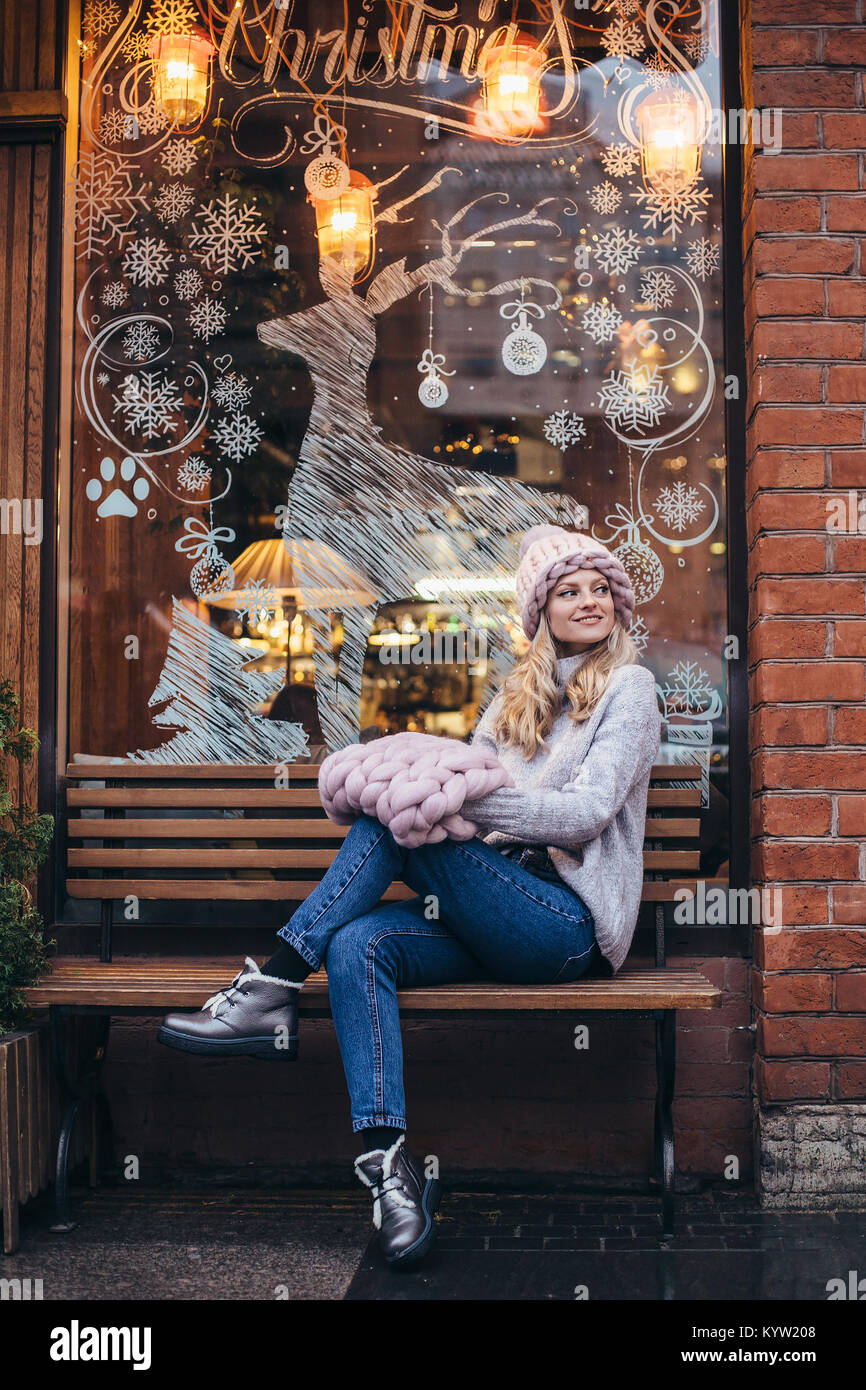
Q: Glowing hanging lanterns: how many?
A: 4